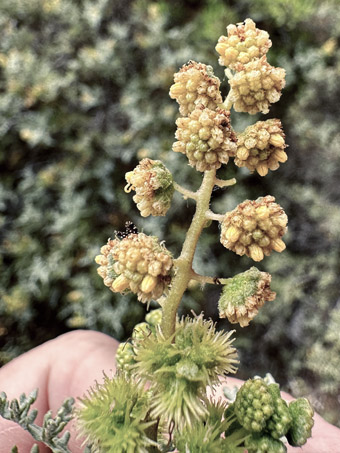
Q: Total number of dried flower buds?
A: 9